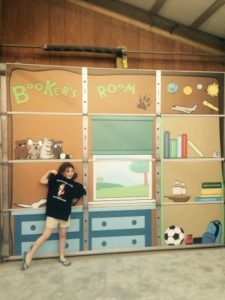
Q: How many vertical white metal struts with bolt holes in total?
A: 2